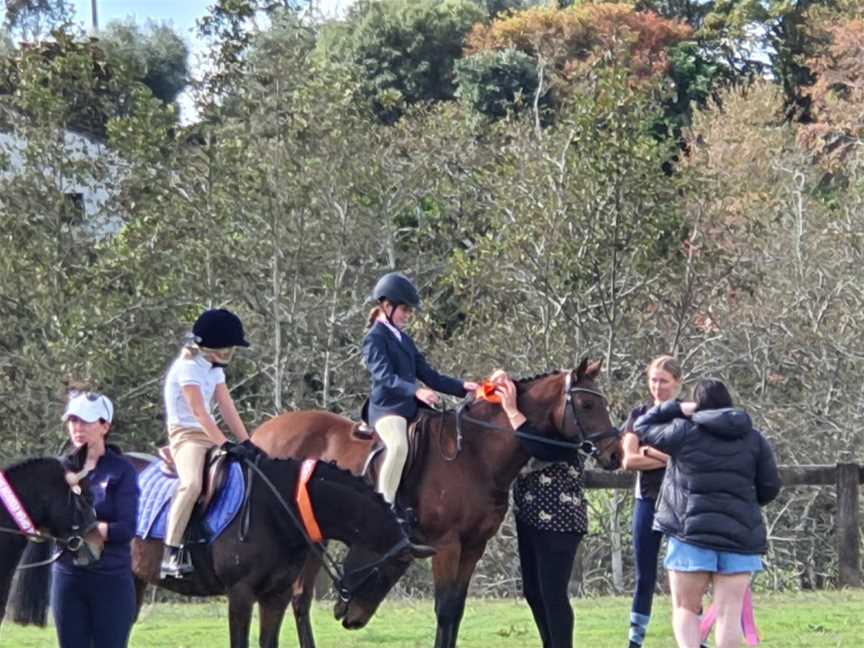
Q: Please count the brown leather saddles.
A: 2